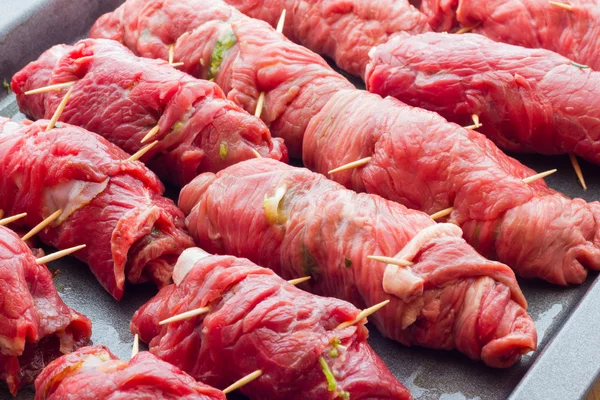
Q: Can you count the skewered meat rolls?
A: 11